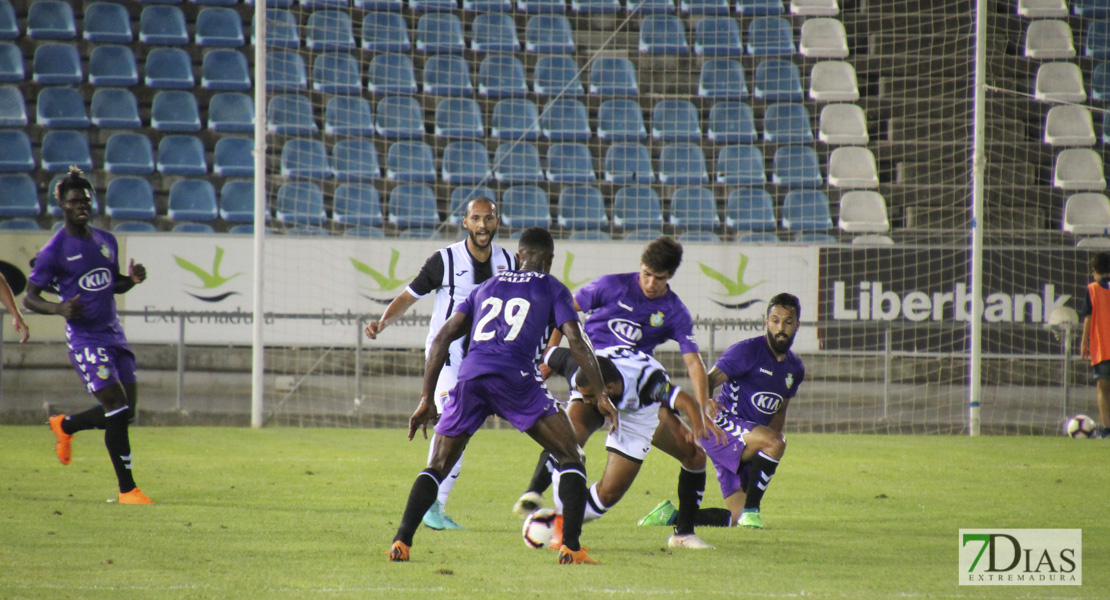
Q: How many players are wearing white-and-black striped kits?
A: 2